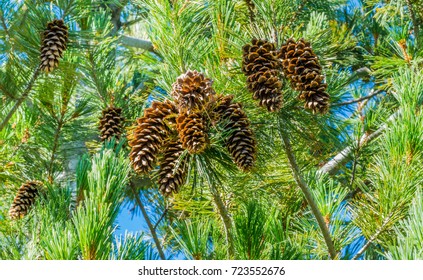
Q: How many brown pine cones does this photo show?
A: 10